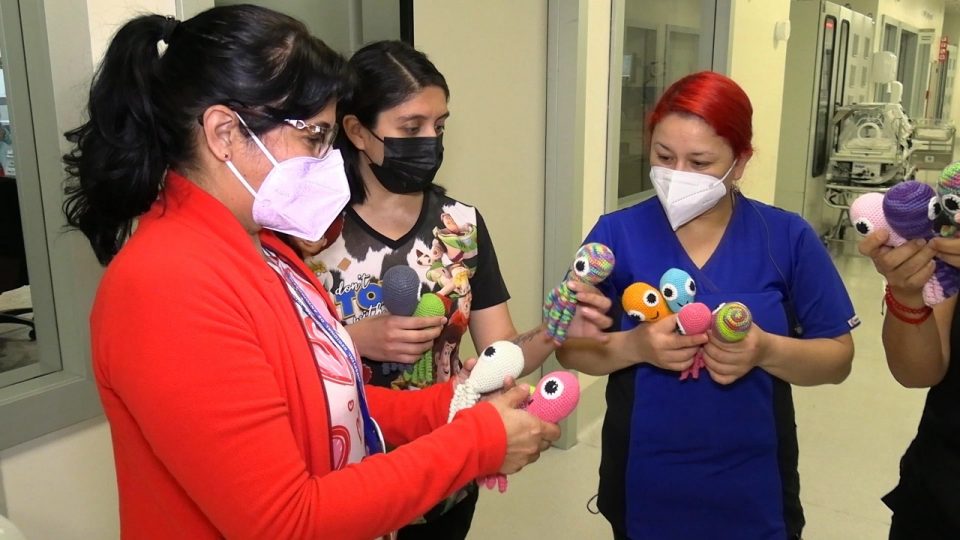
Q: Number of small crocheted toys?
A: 12